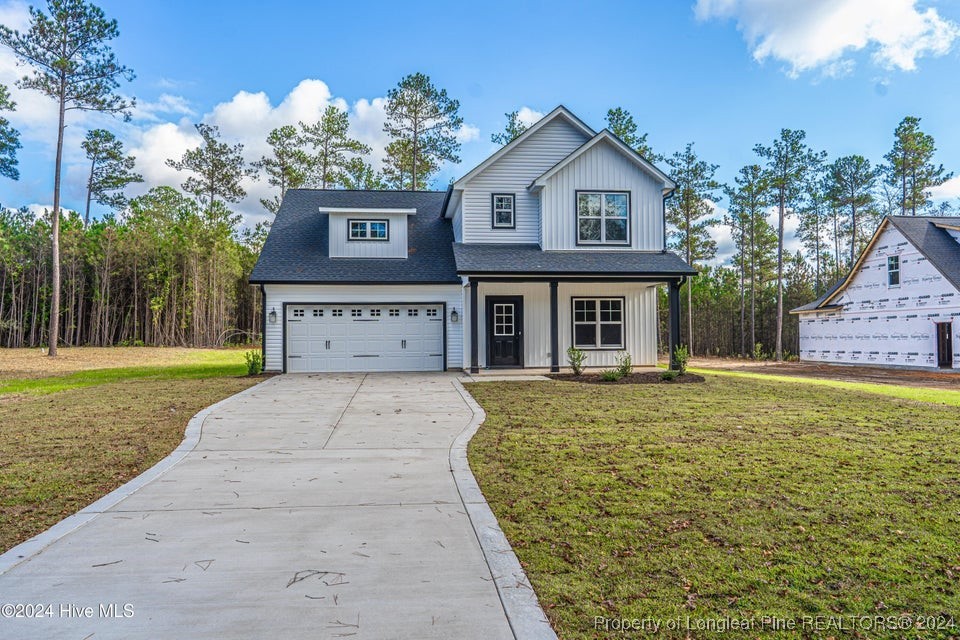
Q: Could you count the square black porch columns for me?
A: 3